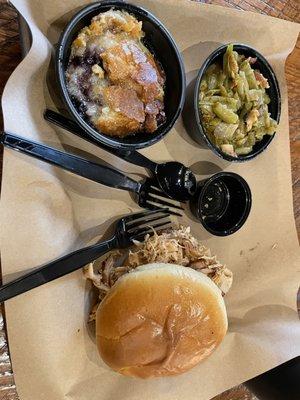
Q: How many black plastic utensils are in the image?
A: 3